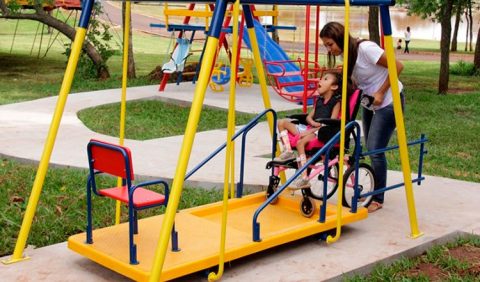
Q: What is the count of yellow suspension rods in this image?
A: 4